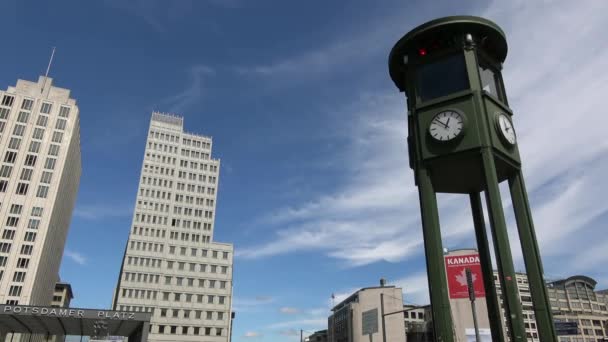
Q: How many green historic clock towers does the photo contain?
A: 1